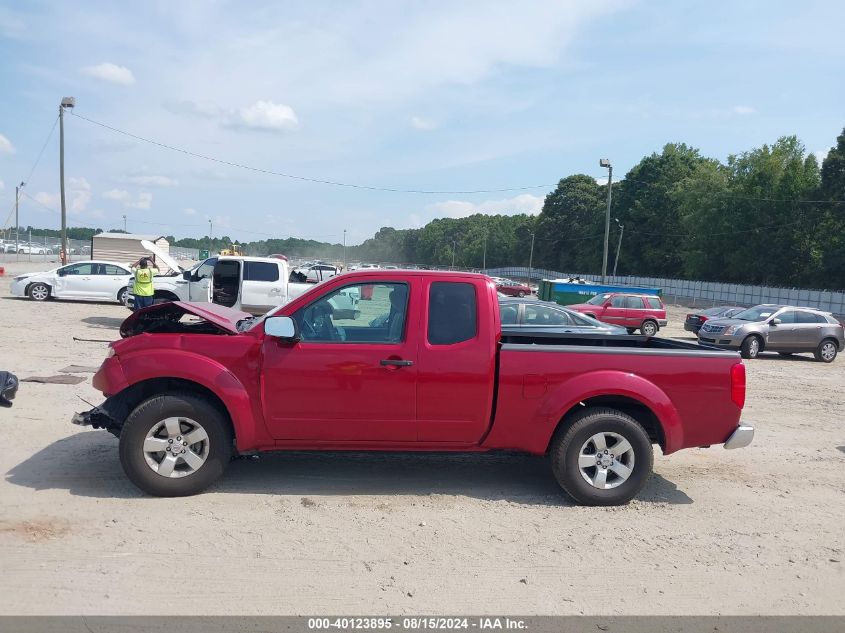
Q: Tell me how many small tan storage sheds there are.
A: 1